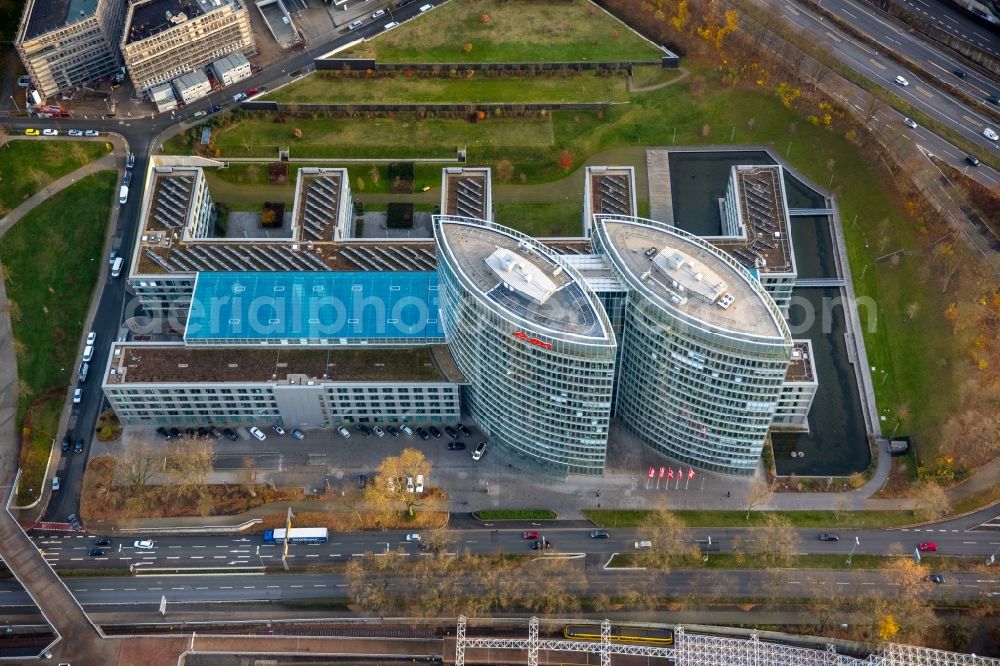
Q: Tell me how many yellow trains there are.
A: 1